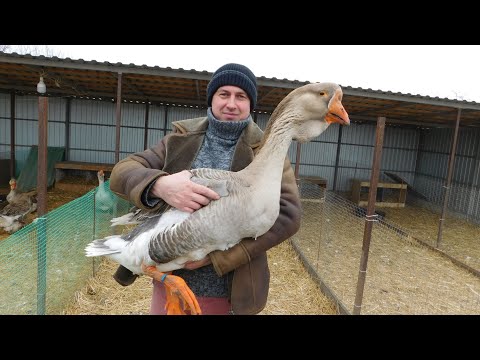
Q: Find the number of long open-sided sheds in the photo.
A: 1